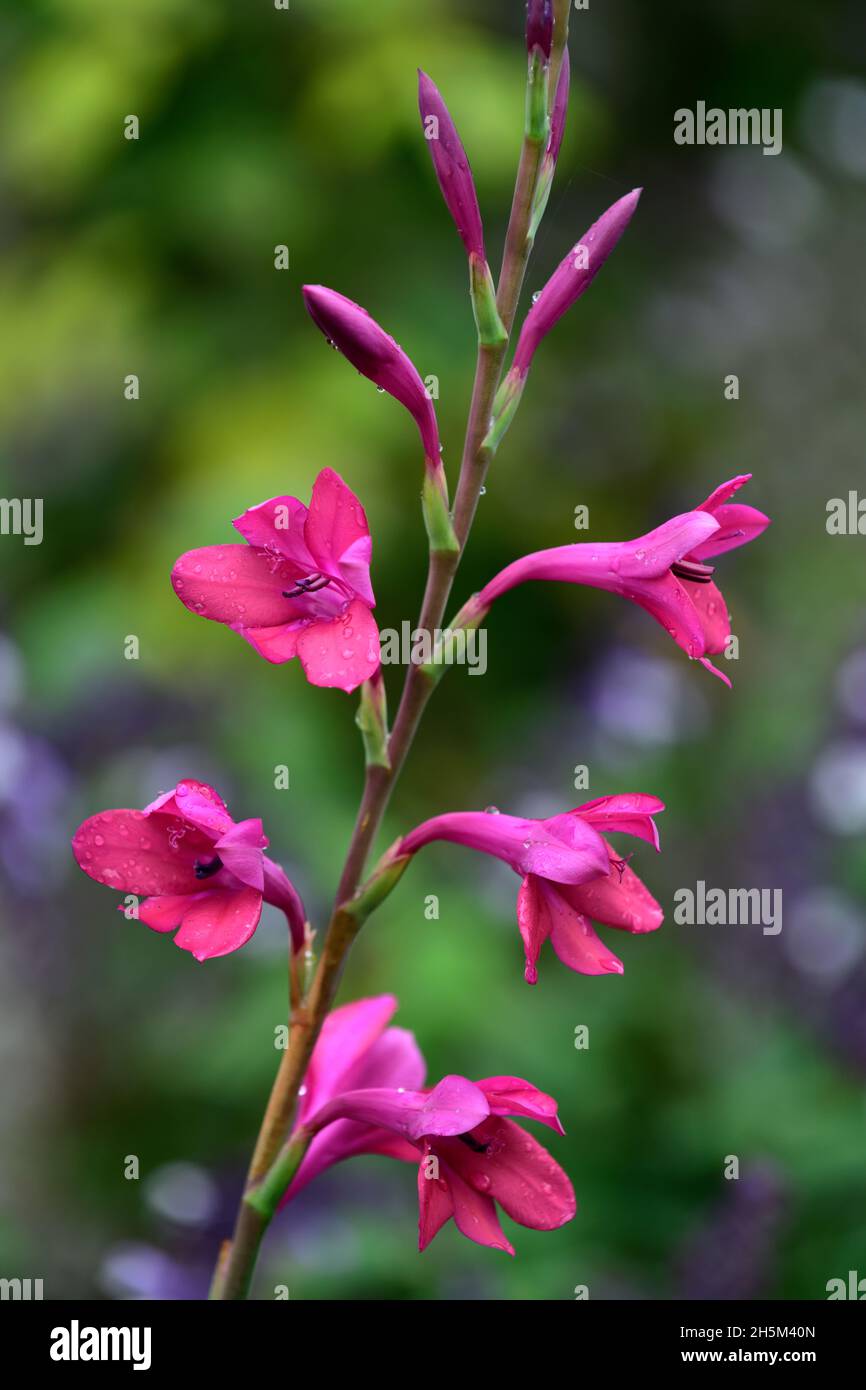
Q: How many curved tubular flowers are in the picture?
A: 6